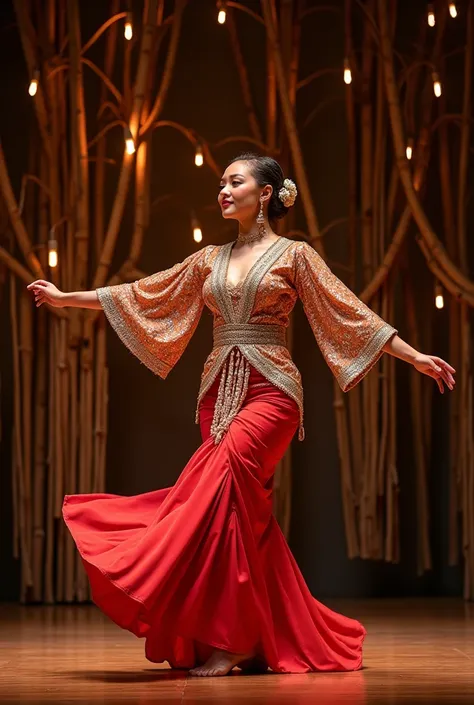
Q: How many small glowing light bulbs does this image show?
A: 13